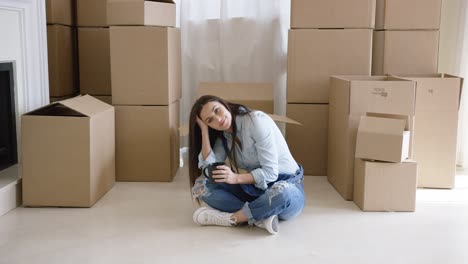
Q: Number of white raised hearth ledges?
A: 1